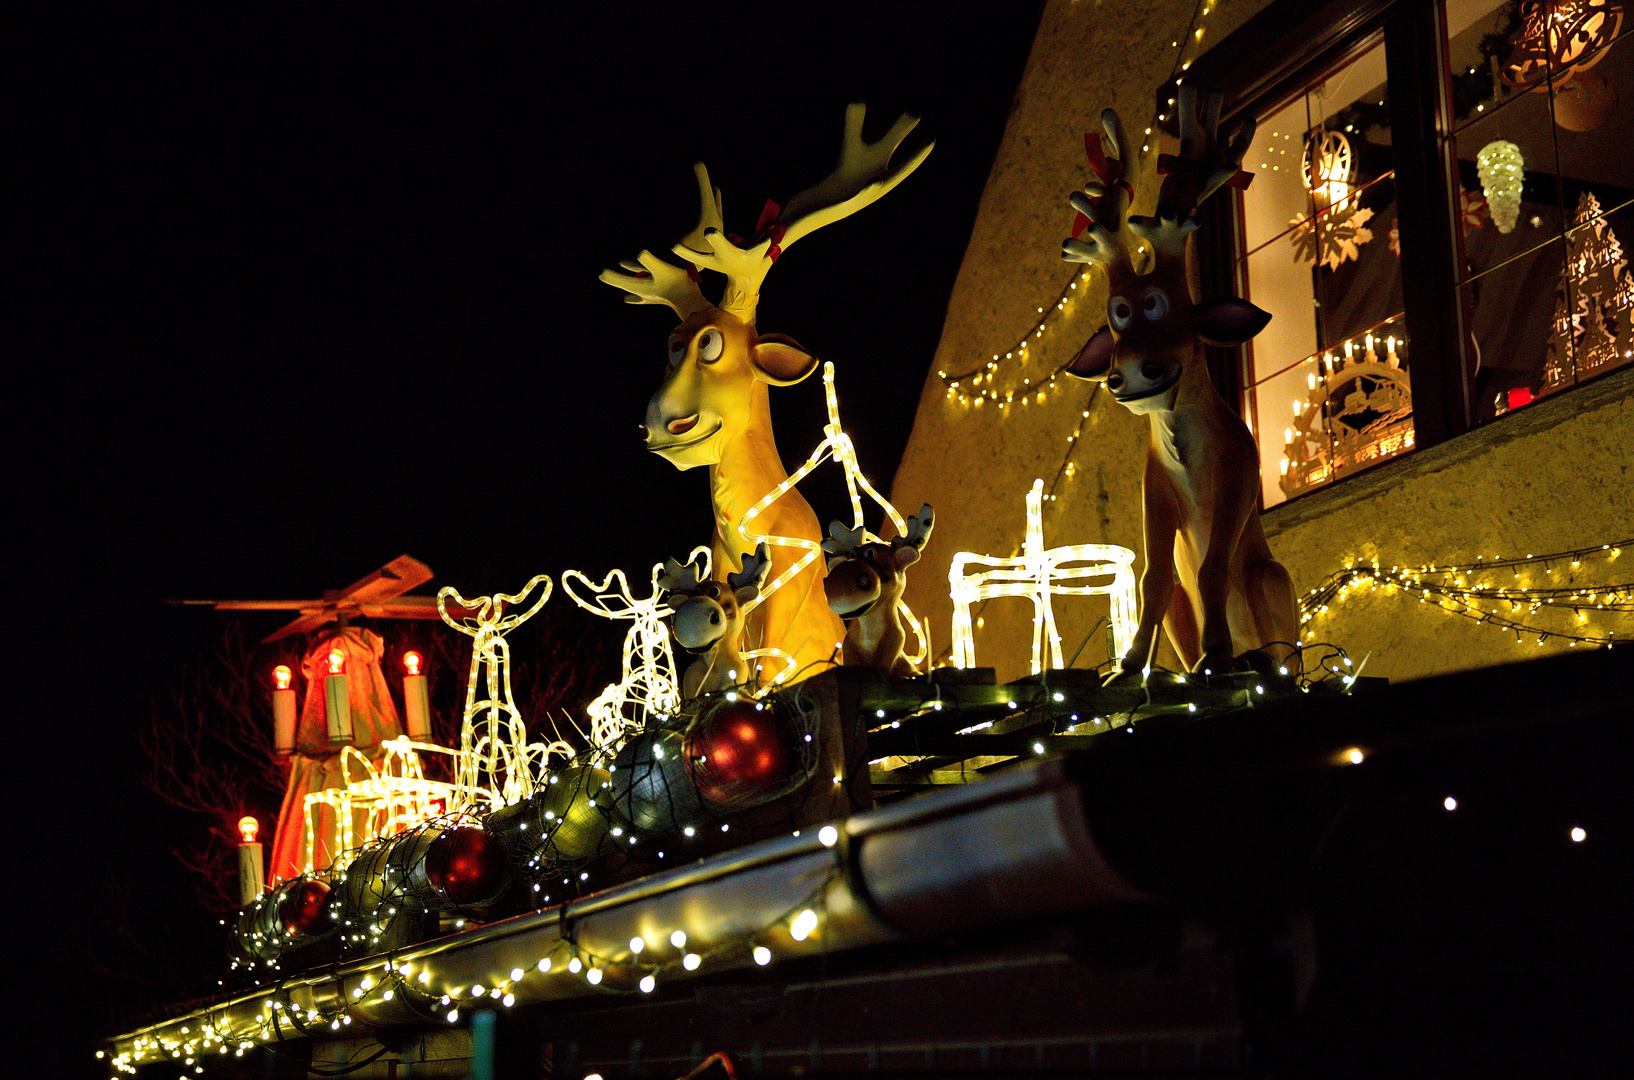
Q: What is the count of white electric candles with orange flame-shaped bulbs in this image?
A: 4